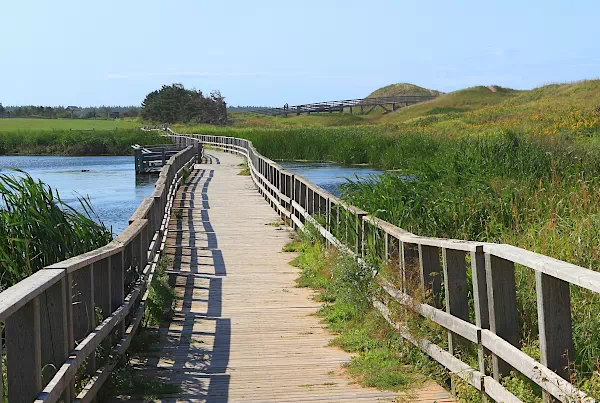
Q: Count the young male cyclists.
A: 0